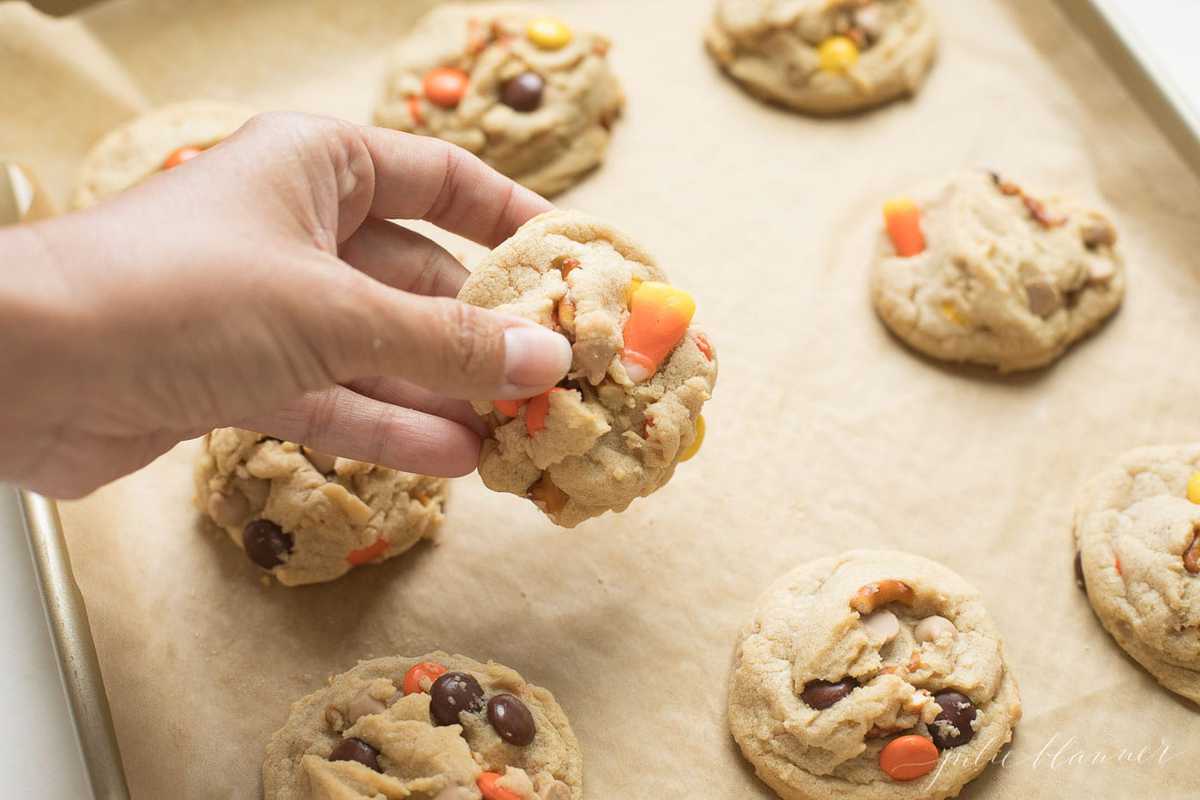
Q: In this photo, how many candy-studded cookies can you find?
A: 9